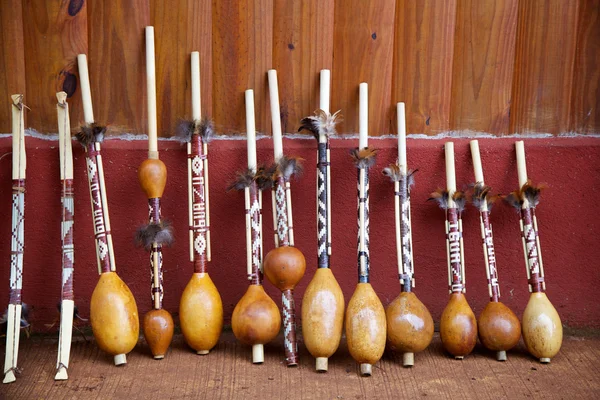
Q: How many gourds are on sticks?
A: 12